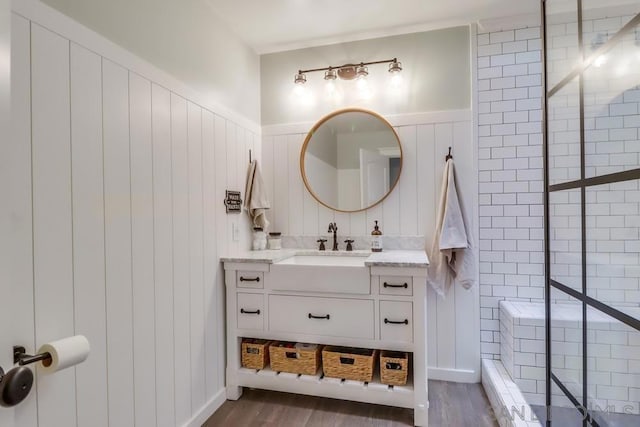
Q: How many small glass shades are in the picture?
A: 4